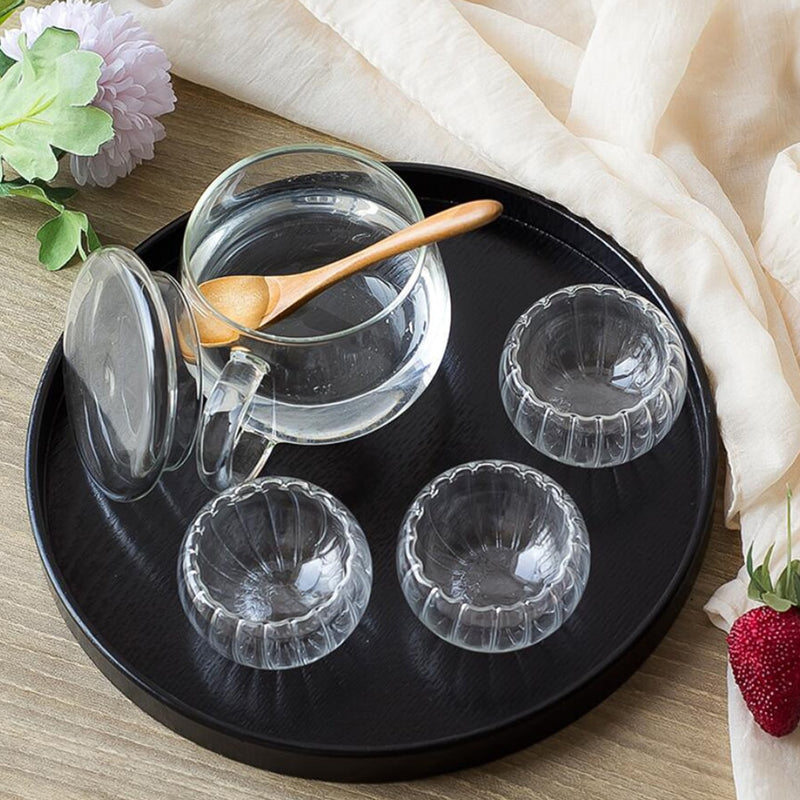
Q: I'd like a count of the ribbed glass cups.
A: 3